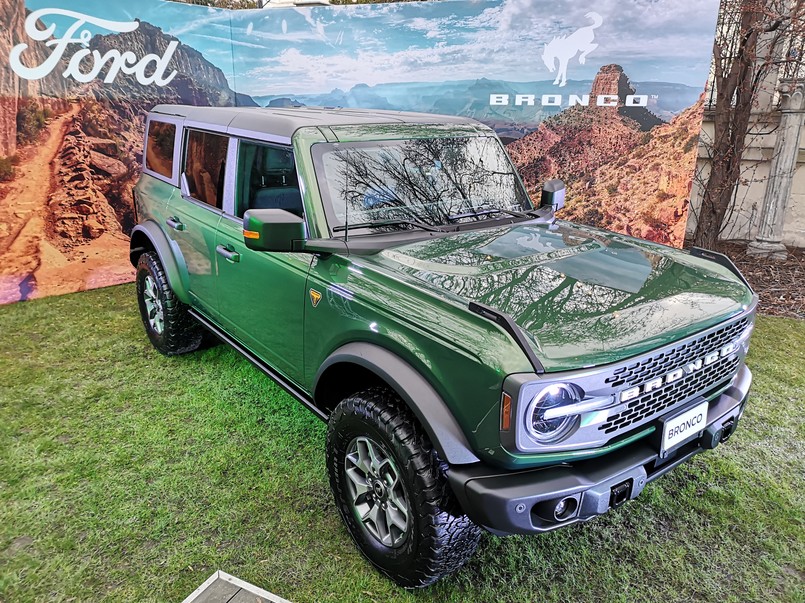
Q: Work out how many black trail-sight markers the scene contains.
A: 2